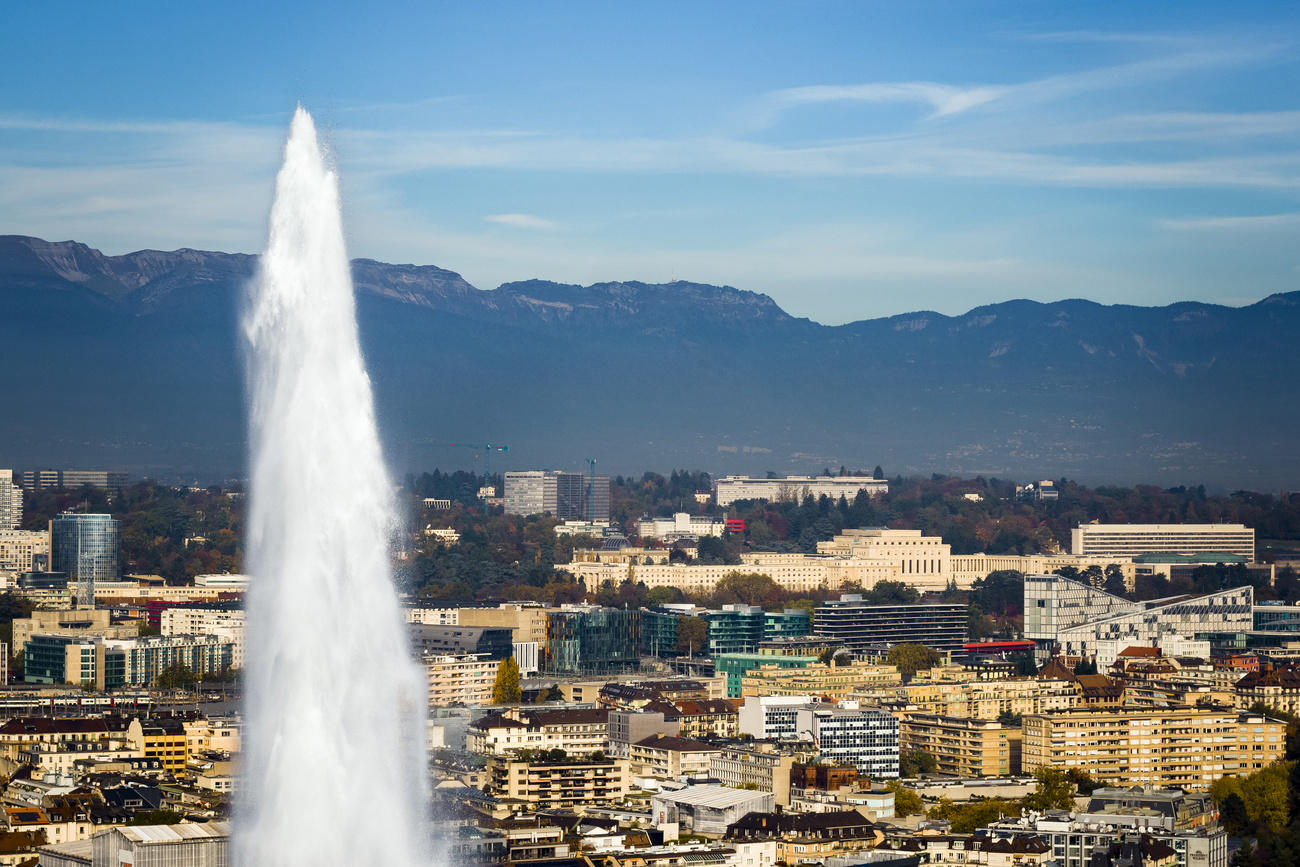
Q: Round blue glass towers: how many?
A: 1